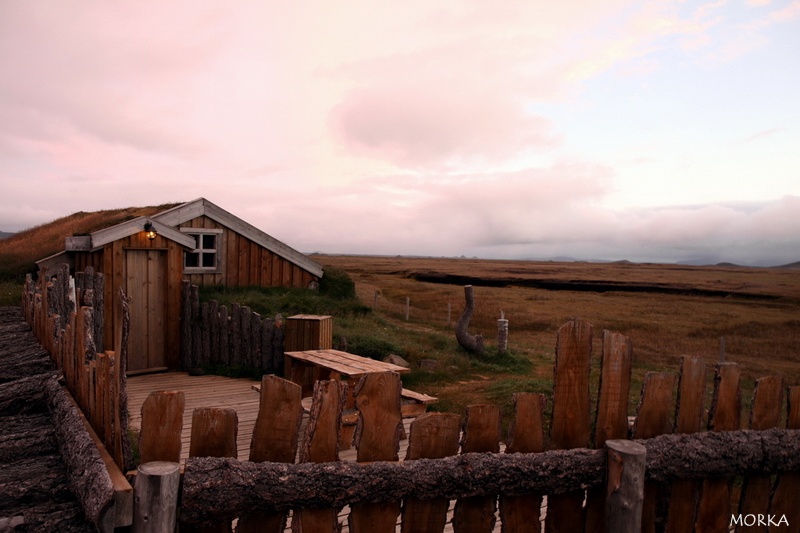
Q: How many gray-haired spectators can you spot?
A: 0